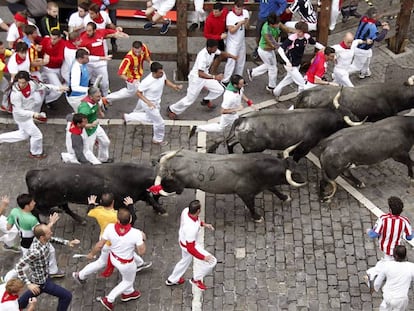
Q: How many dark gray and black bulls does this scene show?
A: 5